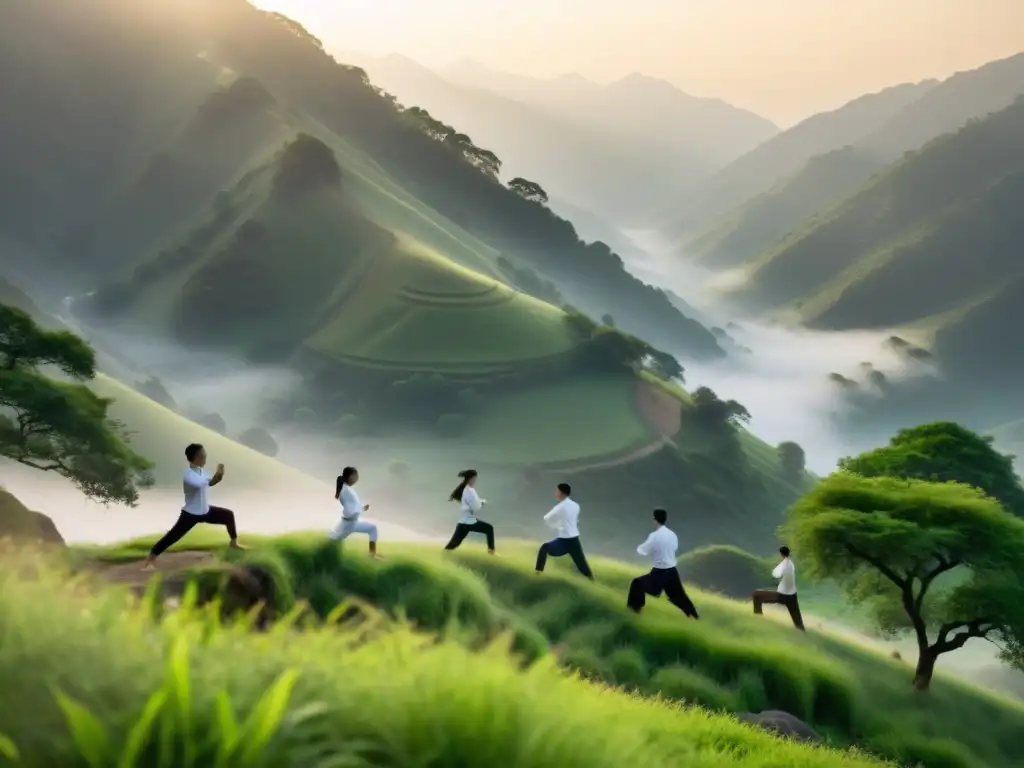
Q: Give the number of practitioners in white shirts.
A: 6